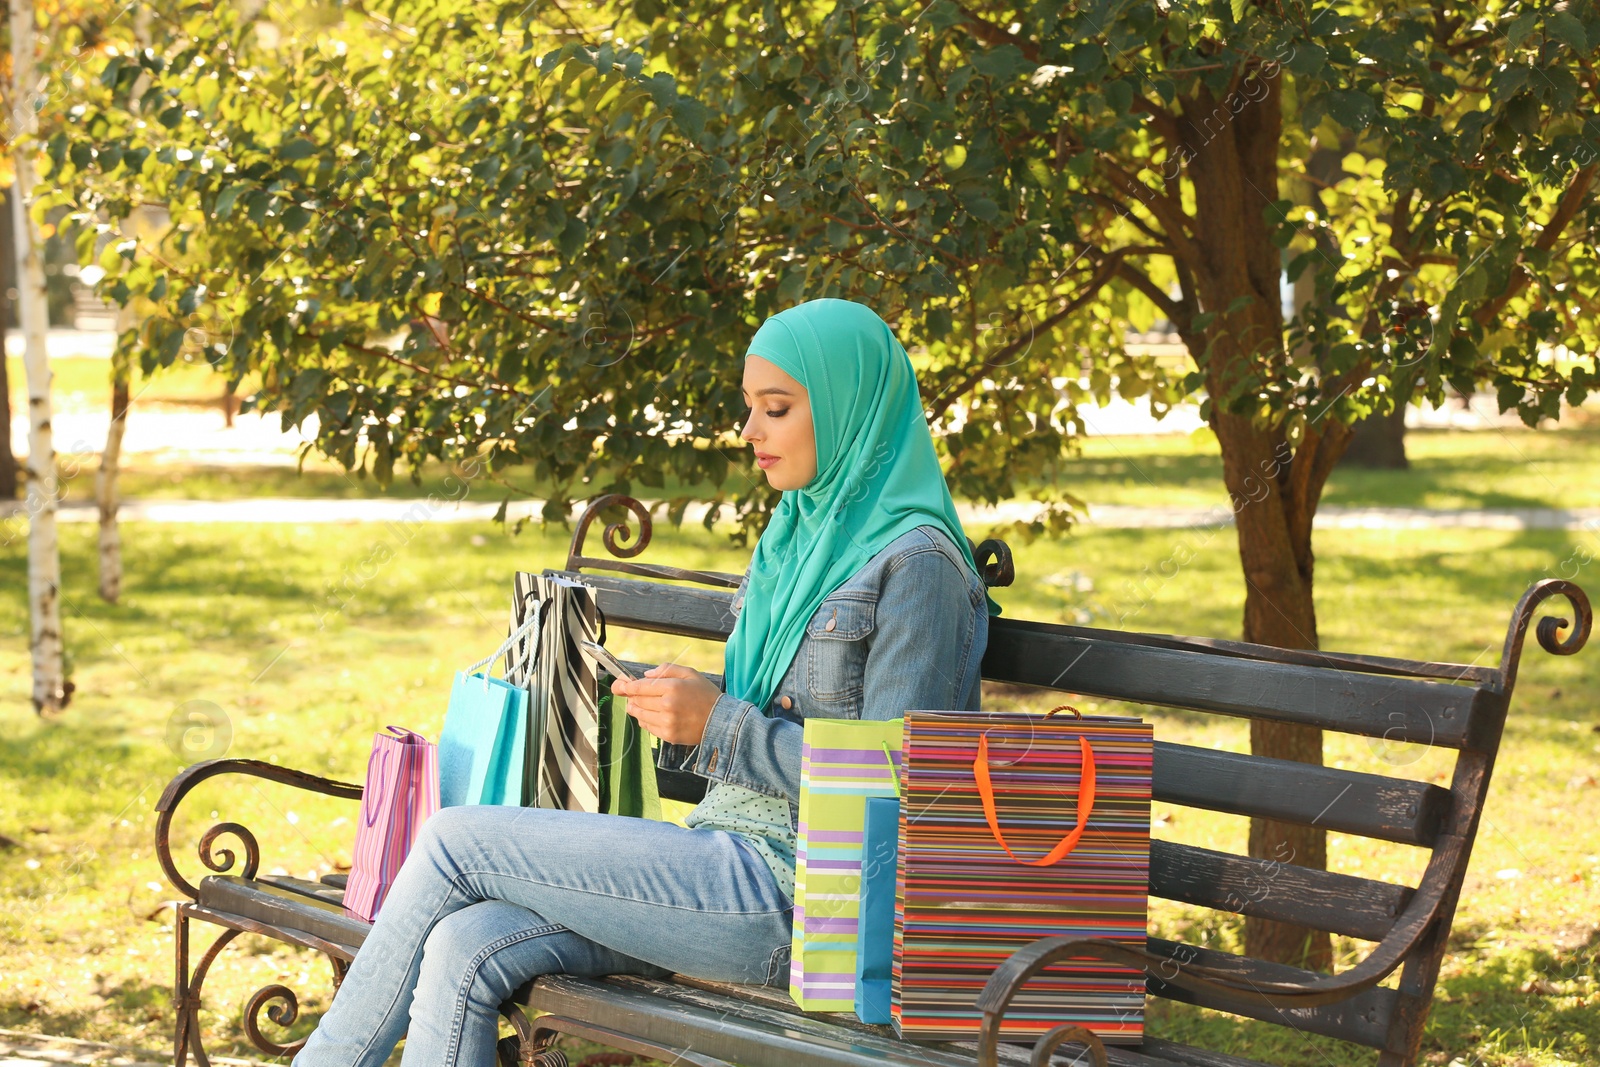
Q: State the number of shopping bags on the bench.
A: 7